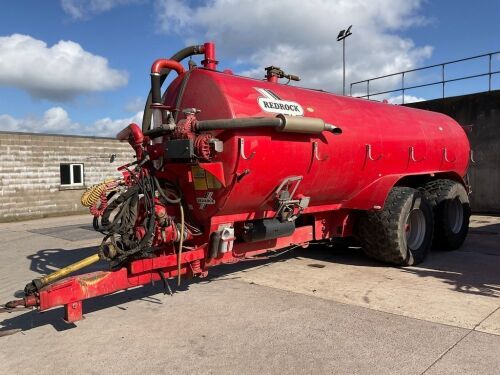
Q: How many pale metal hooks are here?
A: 6